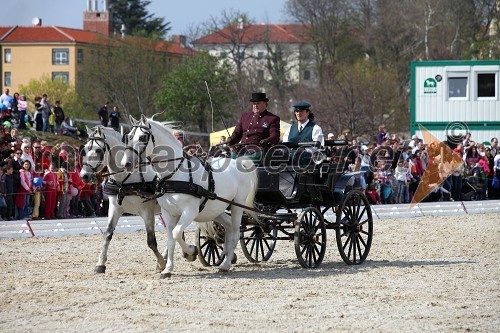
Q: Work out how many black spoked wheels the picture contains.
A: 4